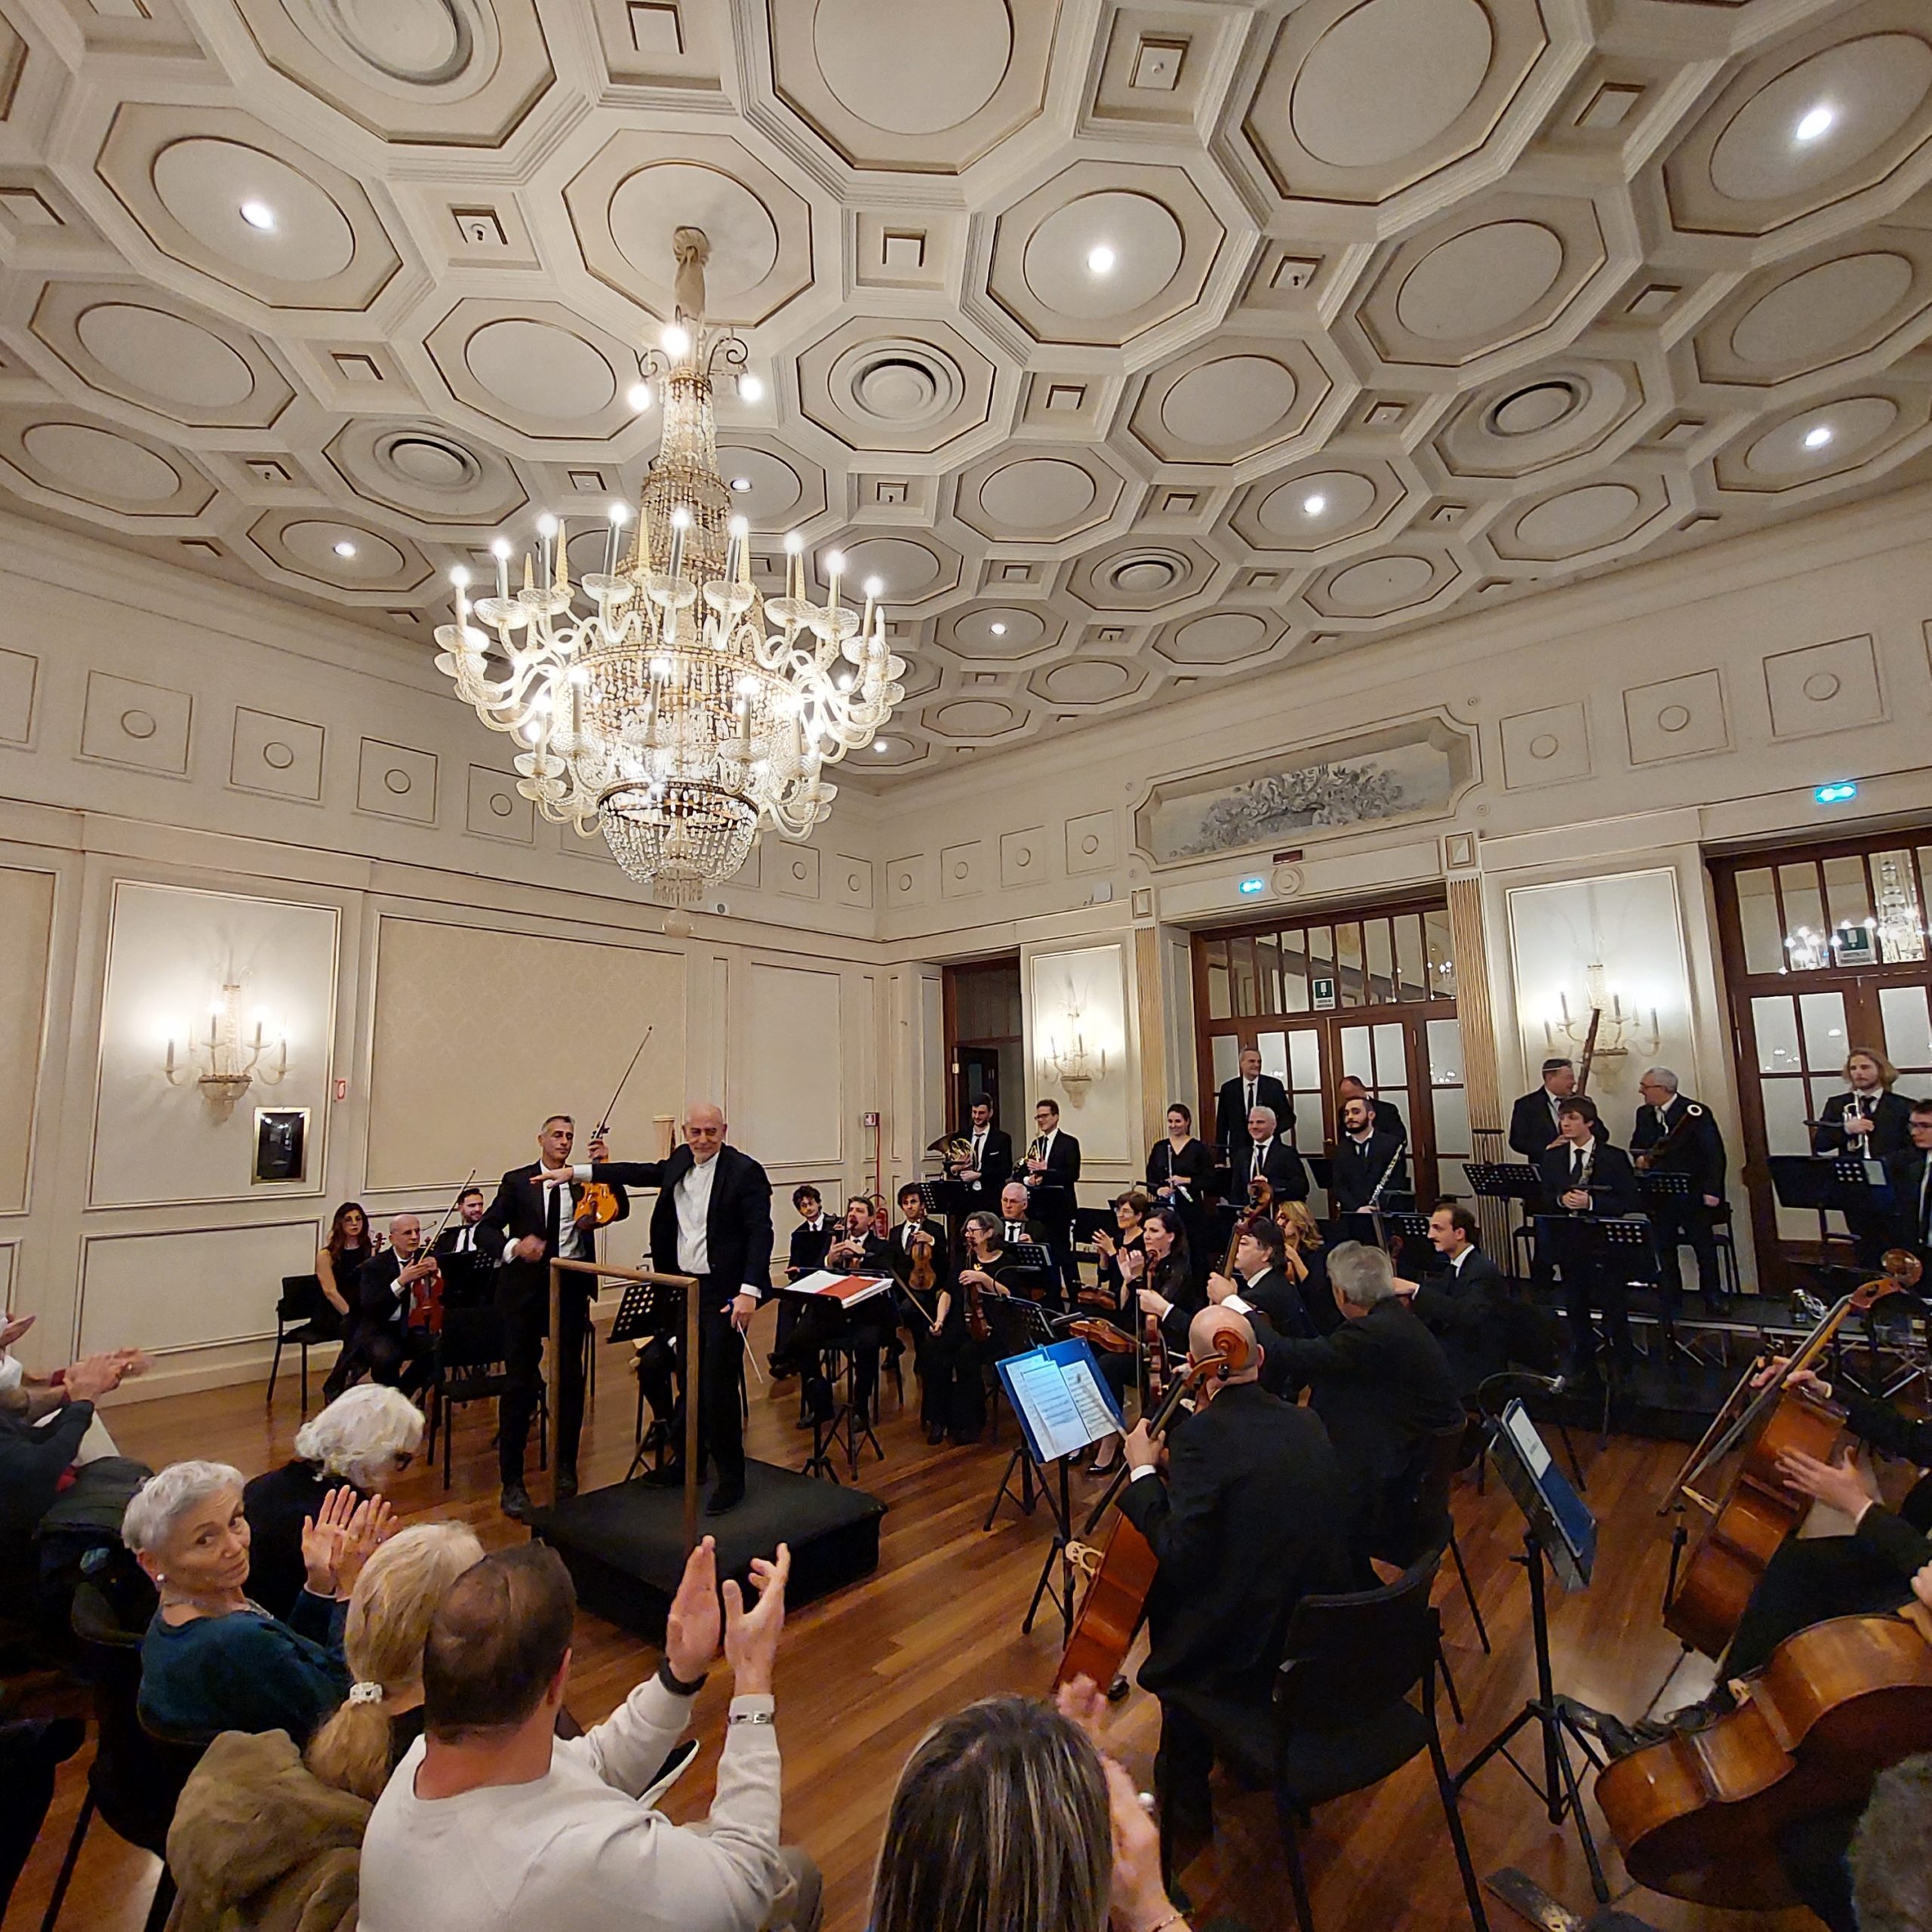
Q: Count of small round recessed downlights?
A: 9